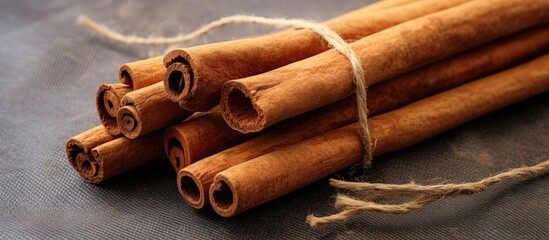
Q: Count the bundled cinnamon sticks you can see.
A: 9